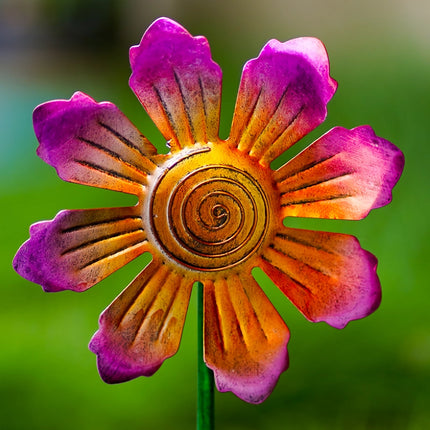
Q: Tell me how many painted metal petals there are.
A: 8